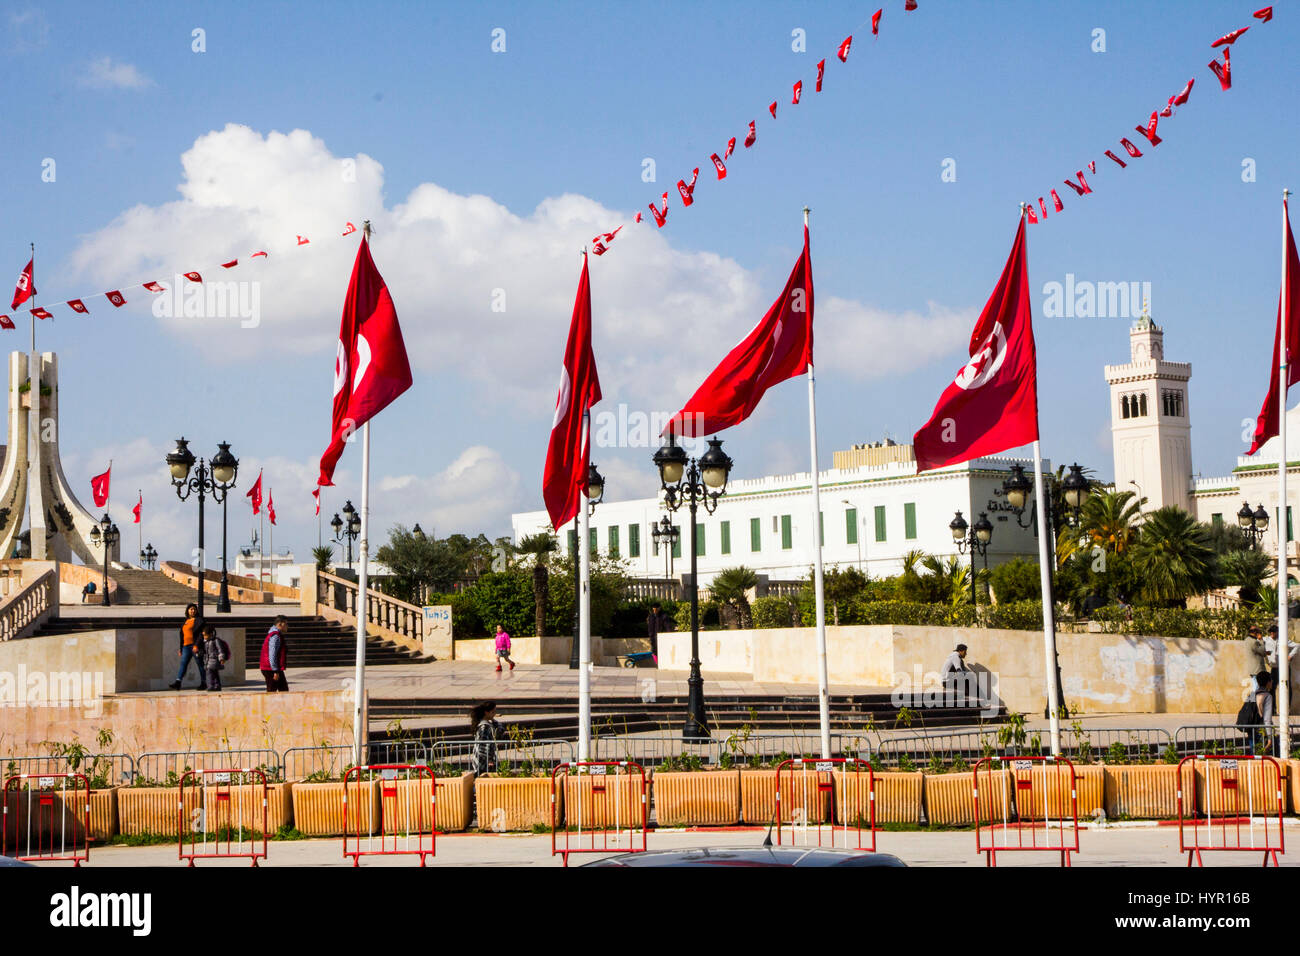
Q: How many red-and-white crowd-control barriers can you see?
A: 7